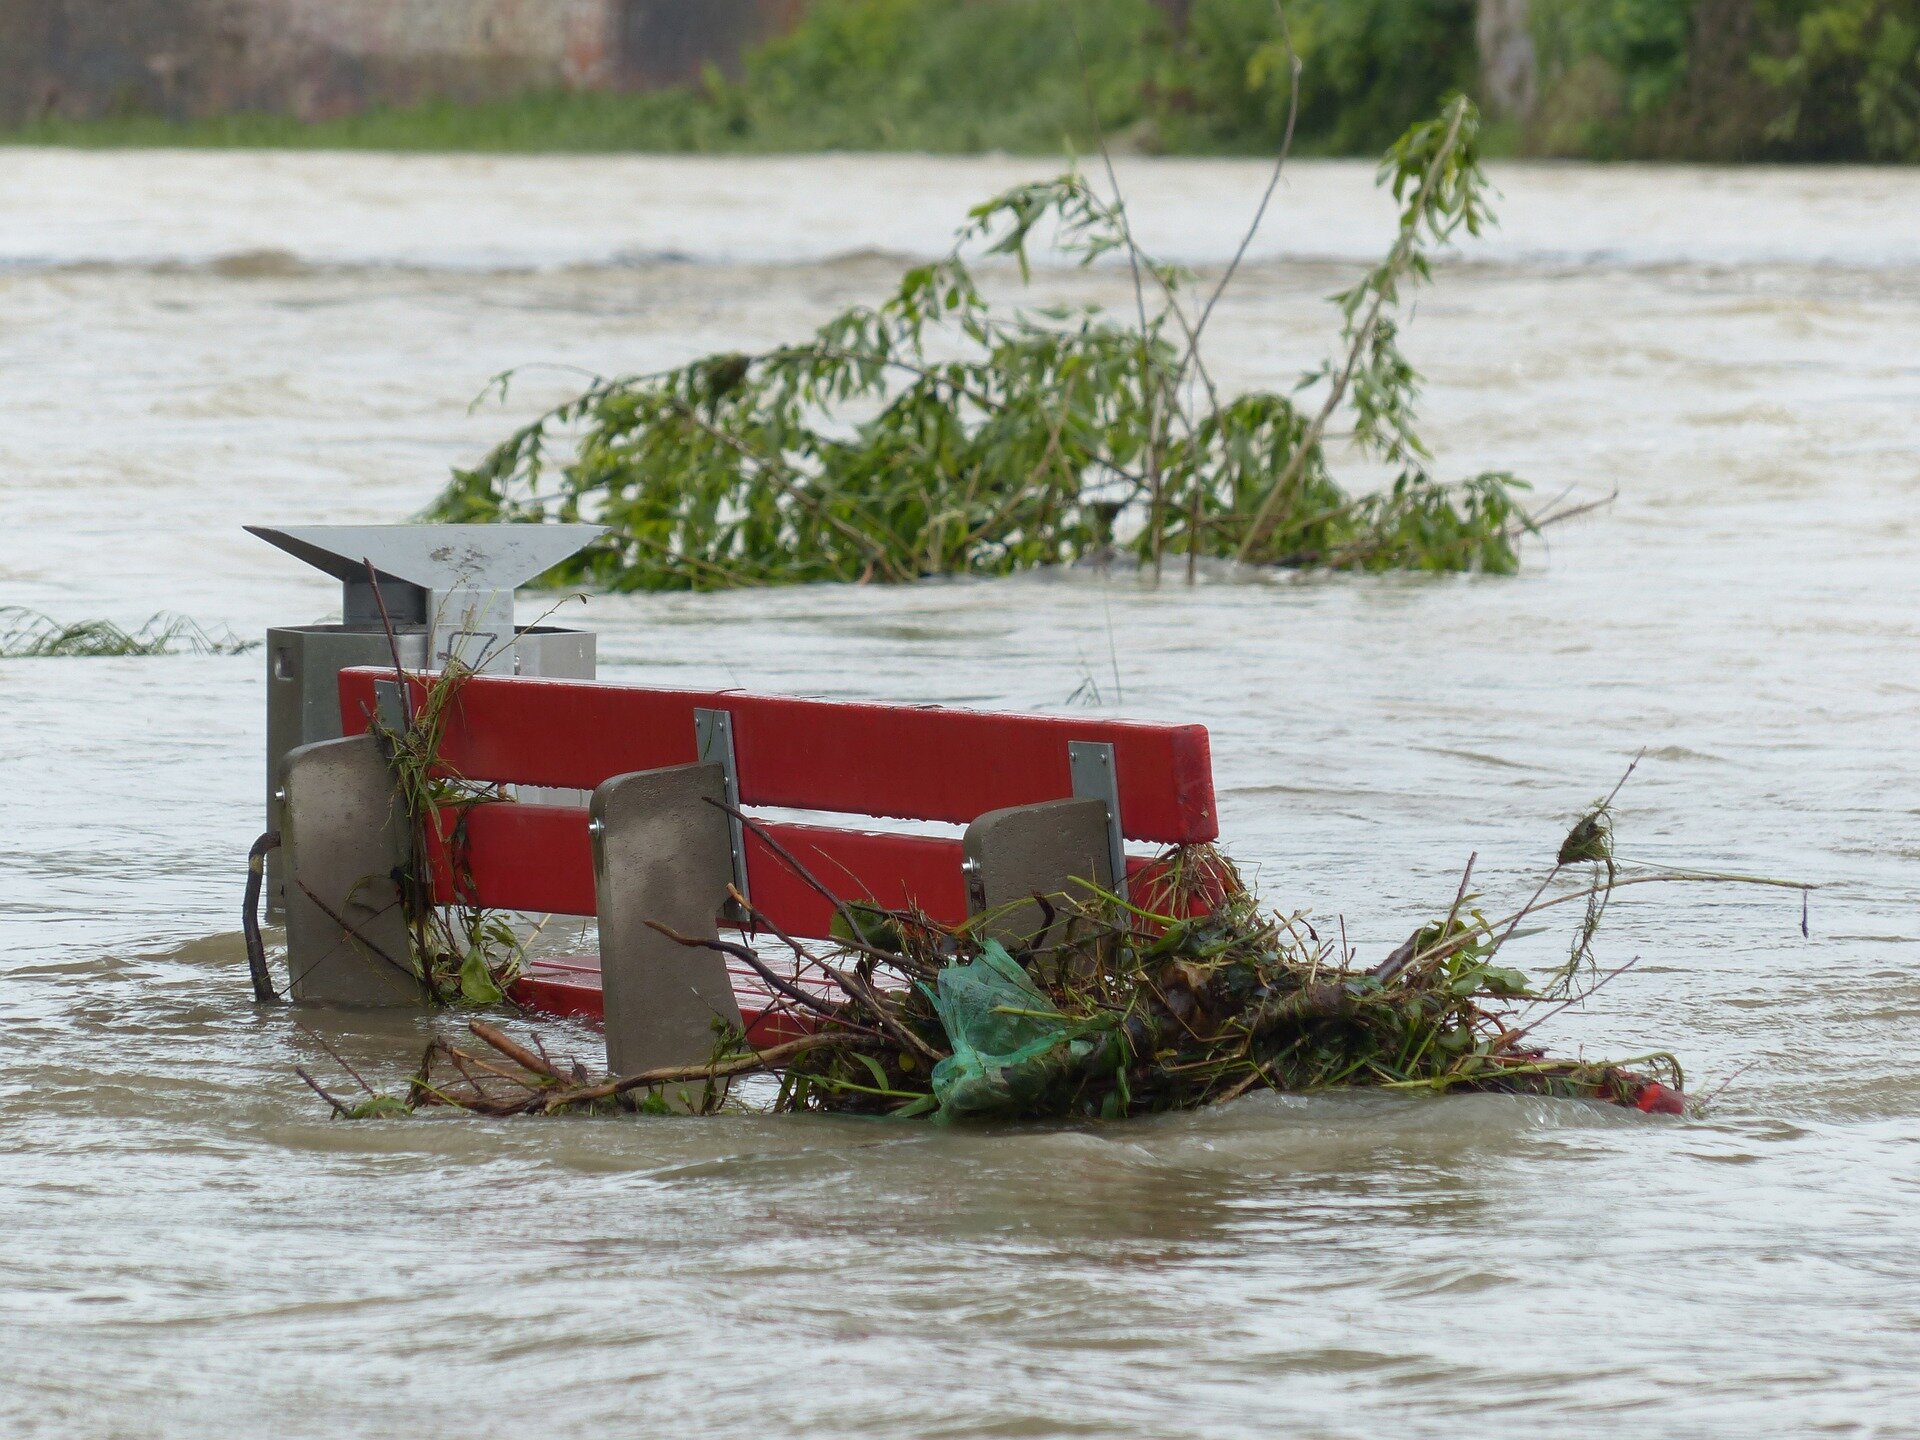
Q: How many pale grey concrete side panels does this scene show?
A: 3